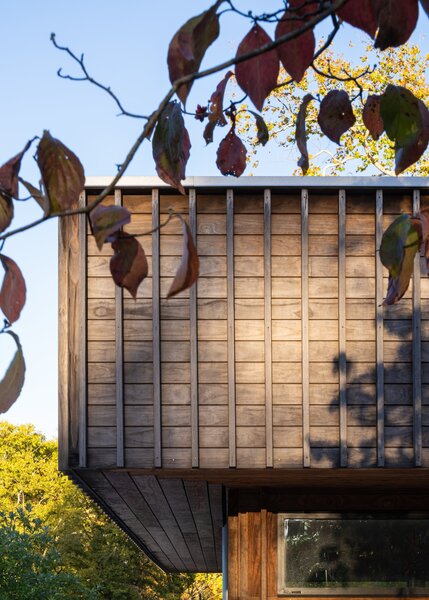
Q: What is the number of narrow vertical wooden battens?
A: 10